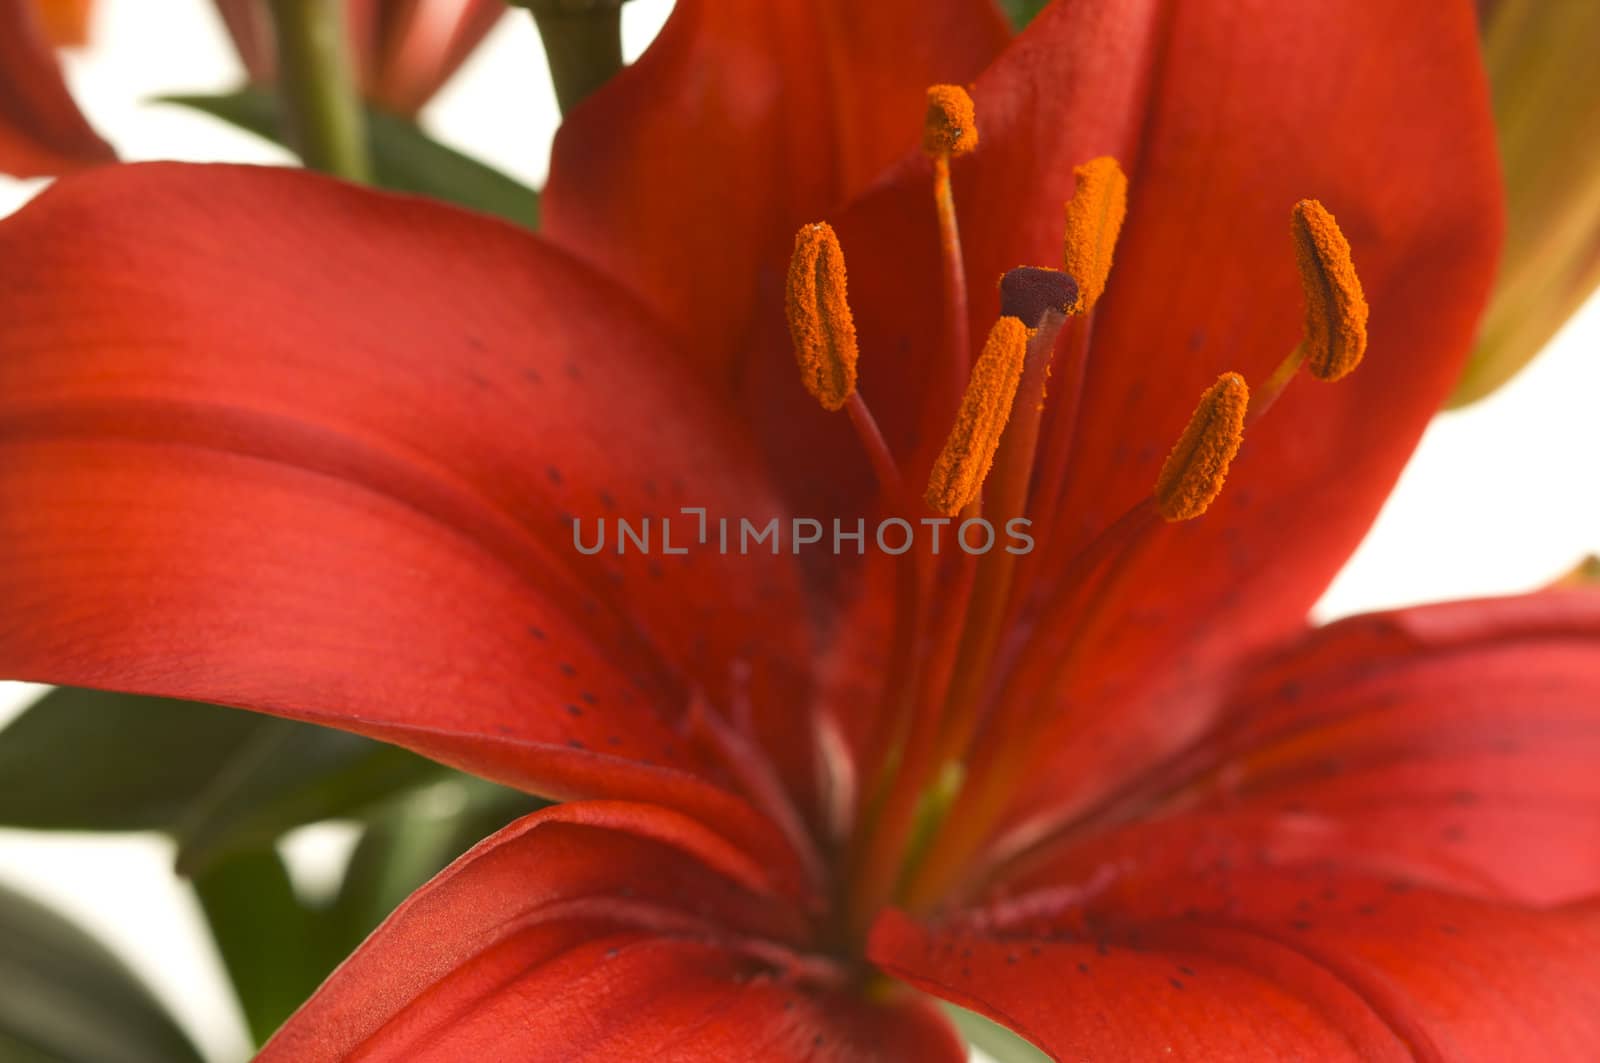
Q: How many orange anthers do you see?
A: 6